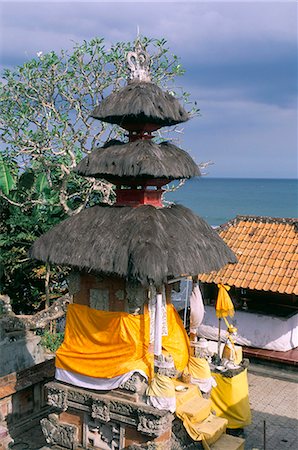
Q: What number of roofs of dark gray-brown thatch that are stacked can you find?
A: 3